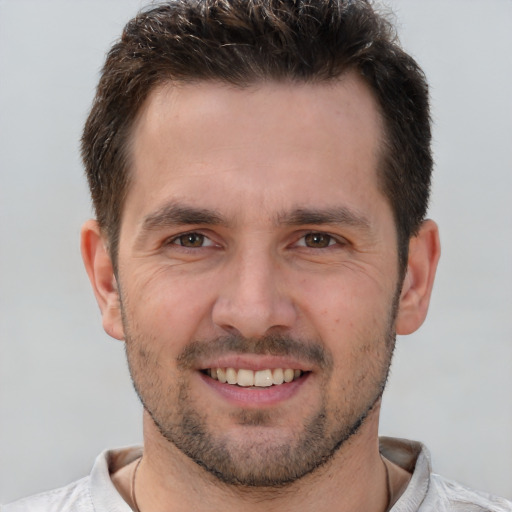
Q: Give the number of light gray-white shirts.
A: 1